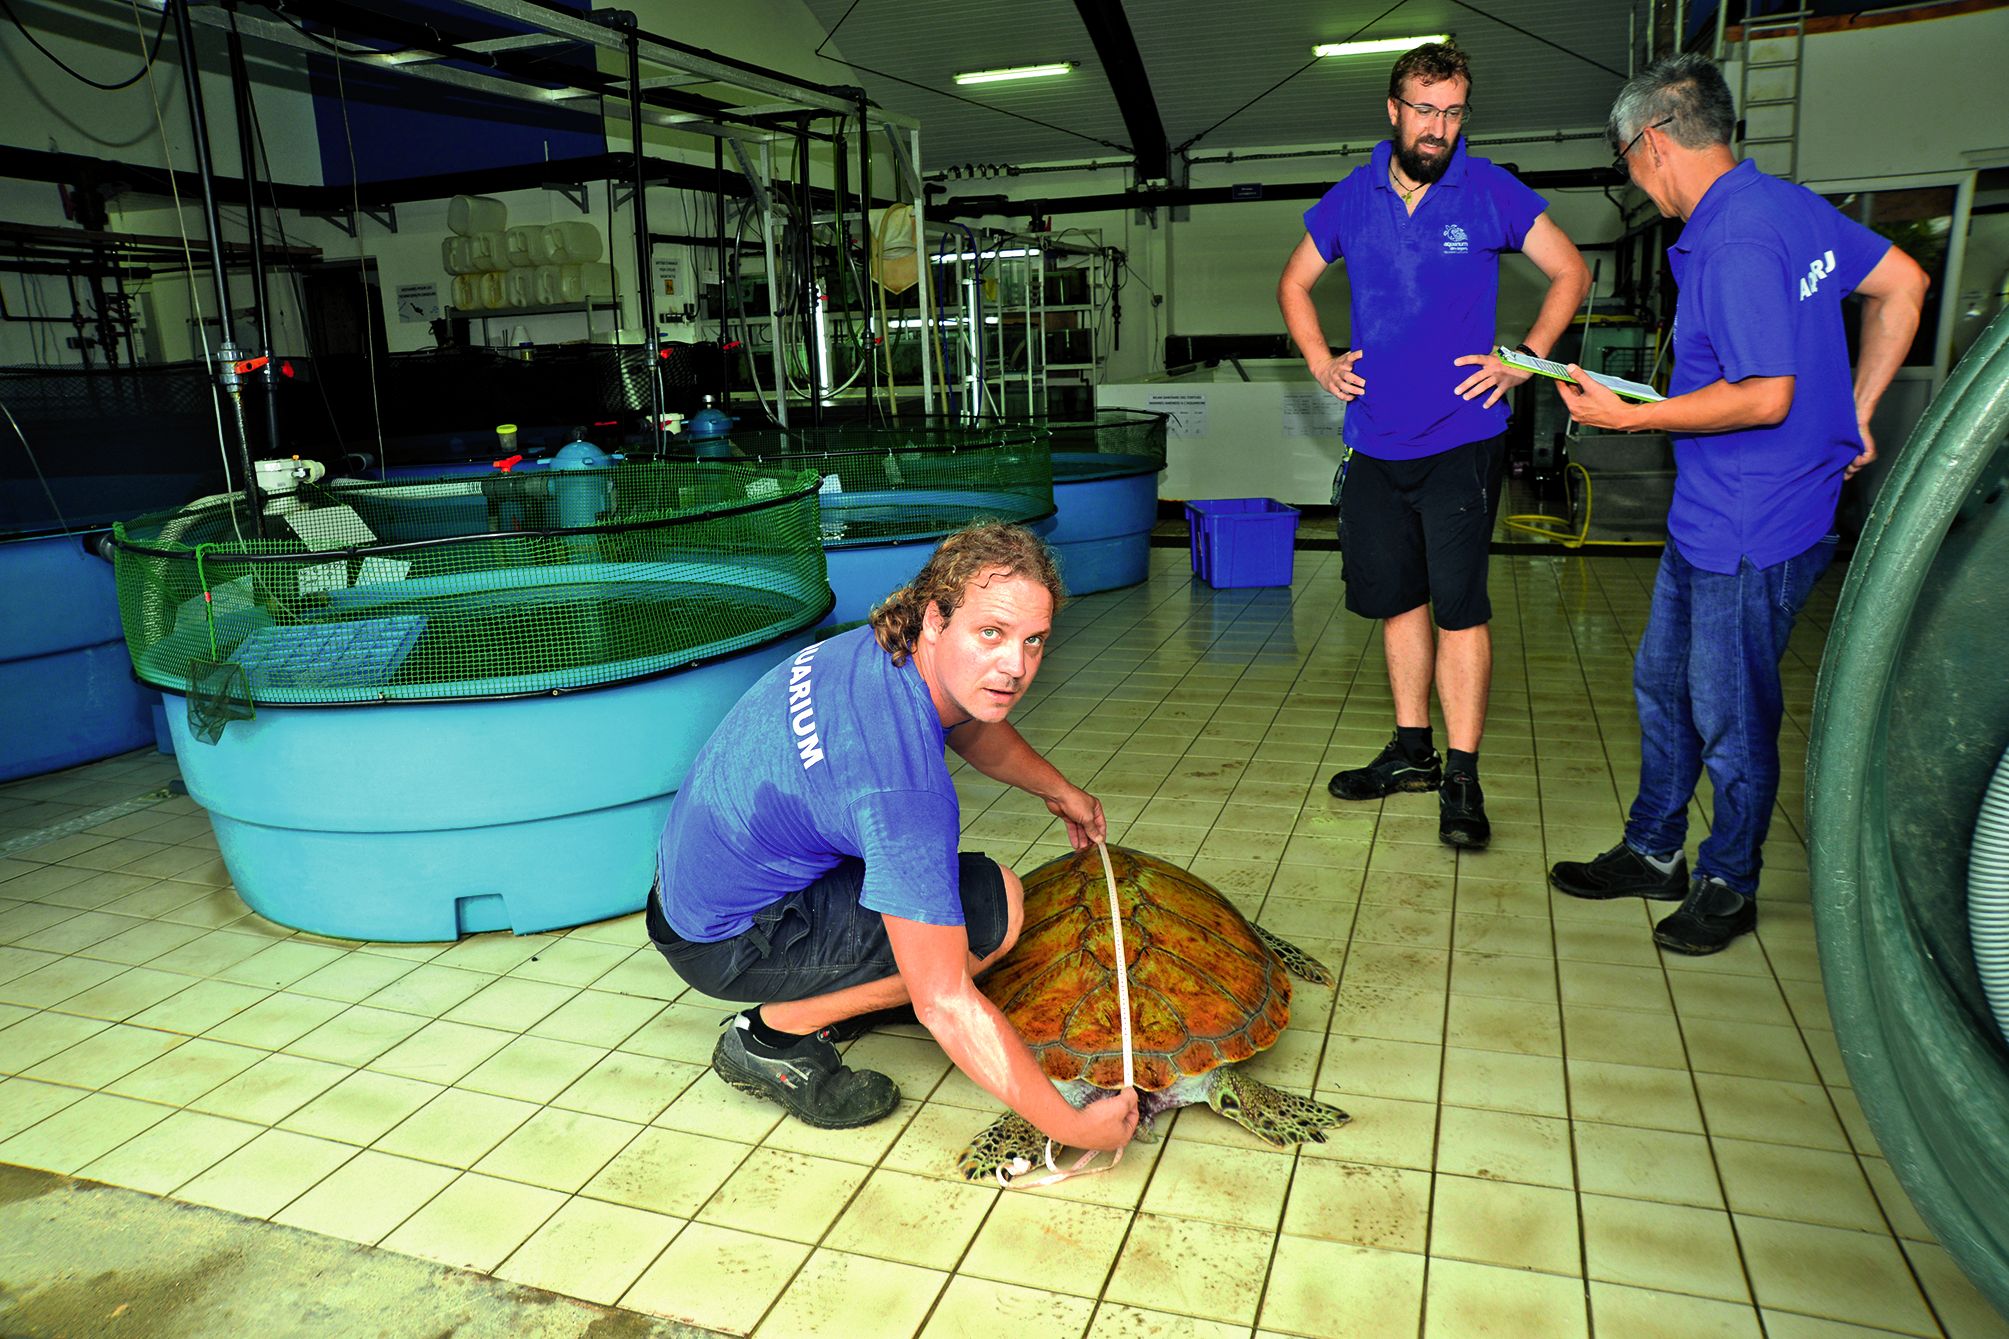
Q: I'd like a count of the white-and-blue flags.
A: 0